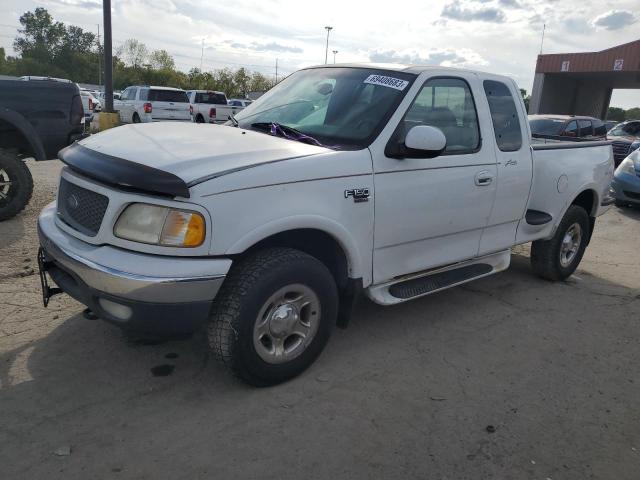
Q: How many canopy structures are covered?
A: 1